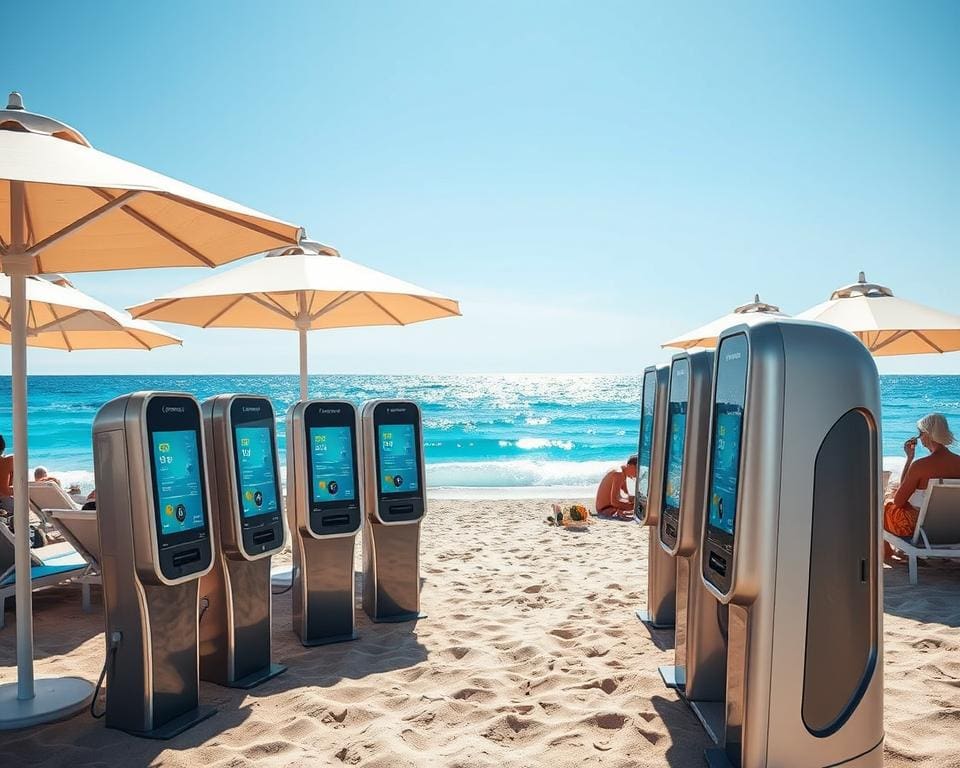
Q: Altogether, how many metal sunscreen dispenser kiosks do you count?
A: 7